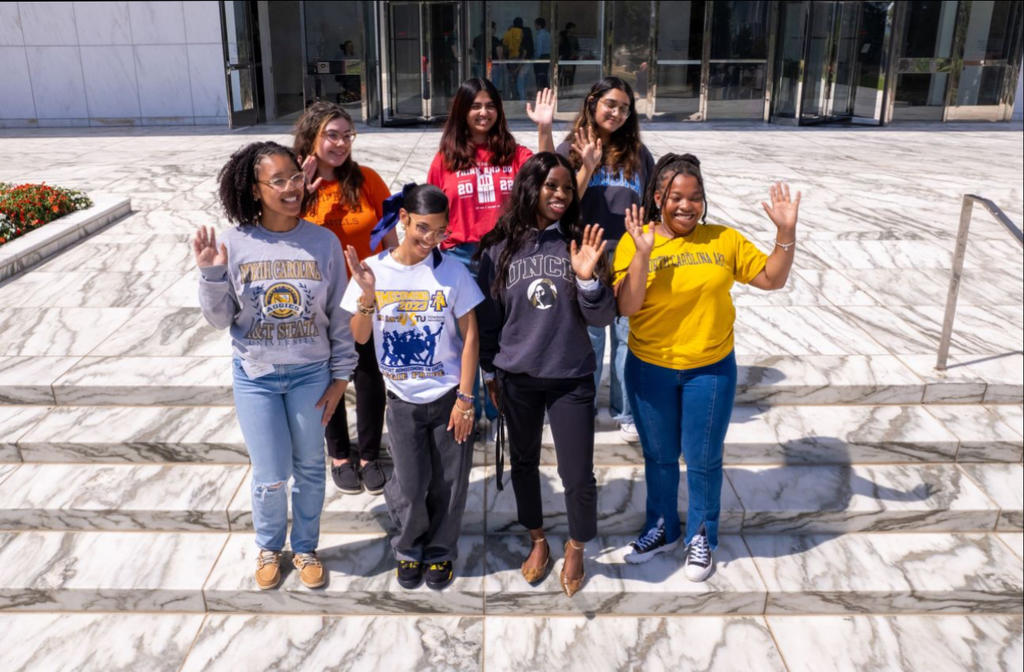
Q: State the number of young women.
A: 7